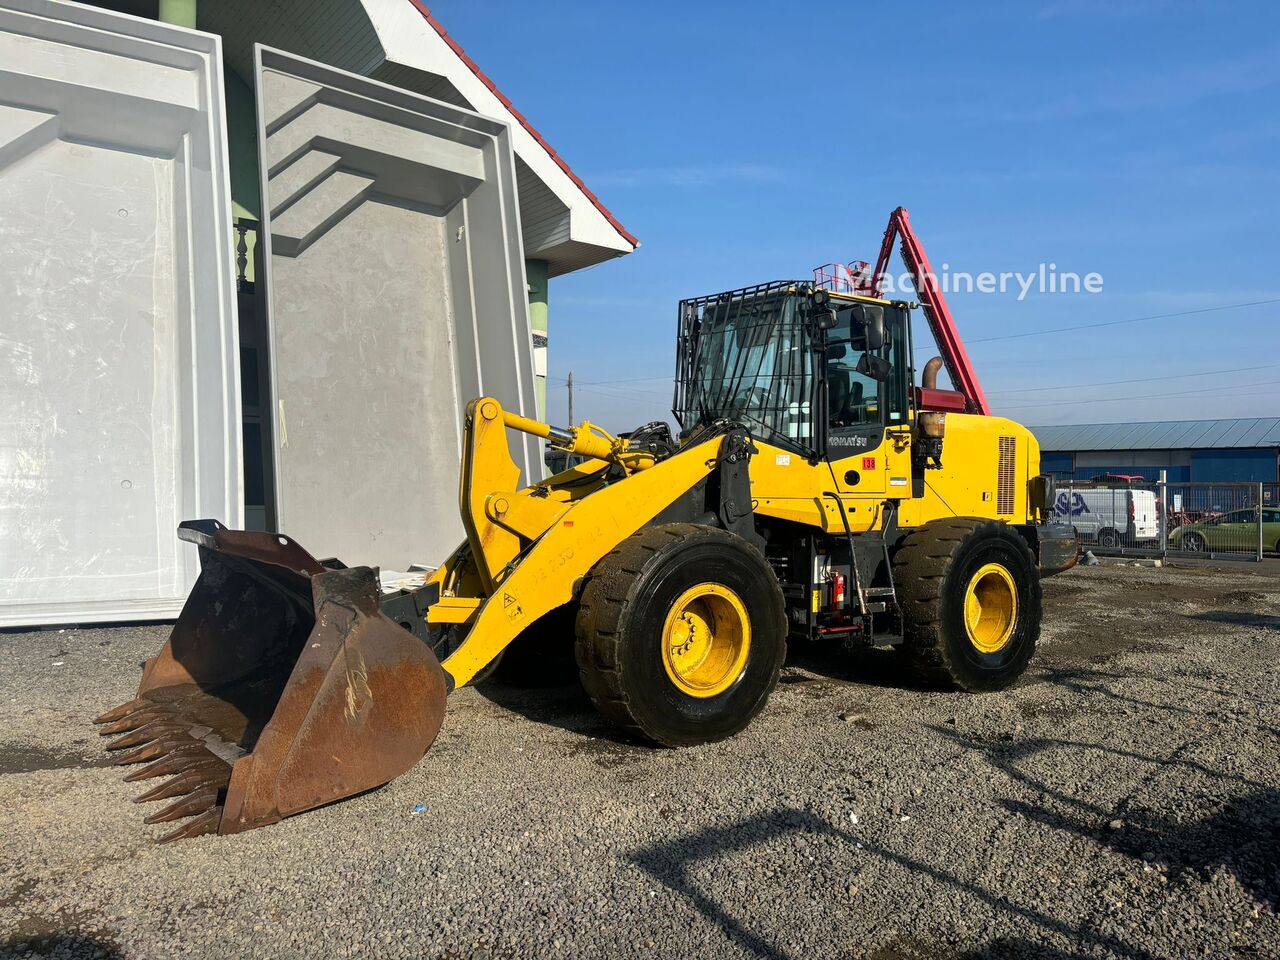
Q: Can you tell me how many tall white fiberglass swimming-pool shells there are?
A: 2